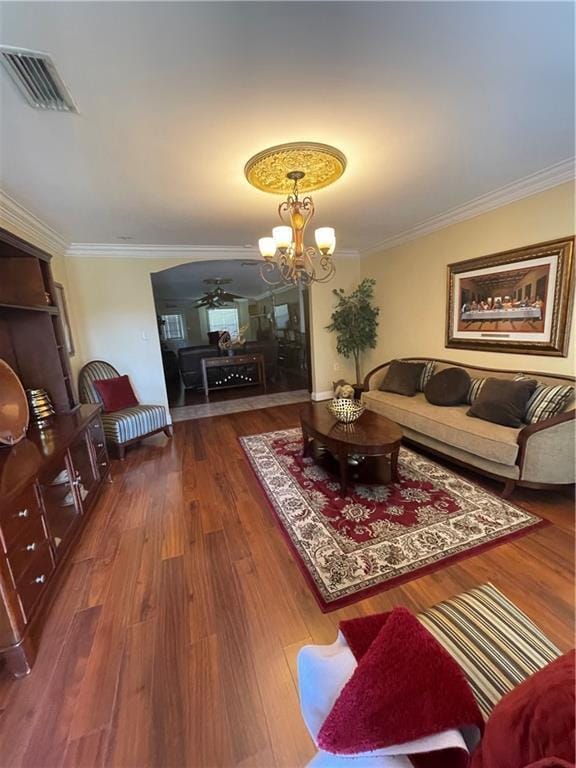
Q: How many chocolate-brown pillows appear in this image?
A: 3